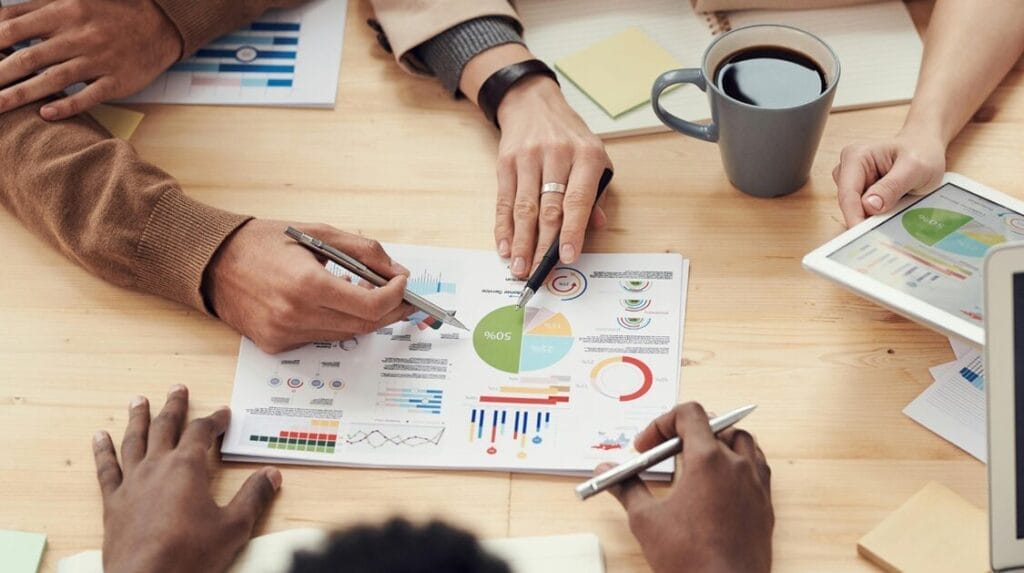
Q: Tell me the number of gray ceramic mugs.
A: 1